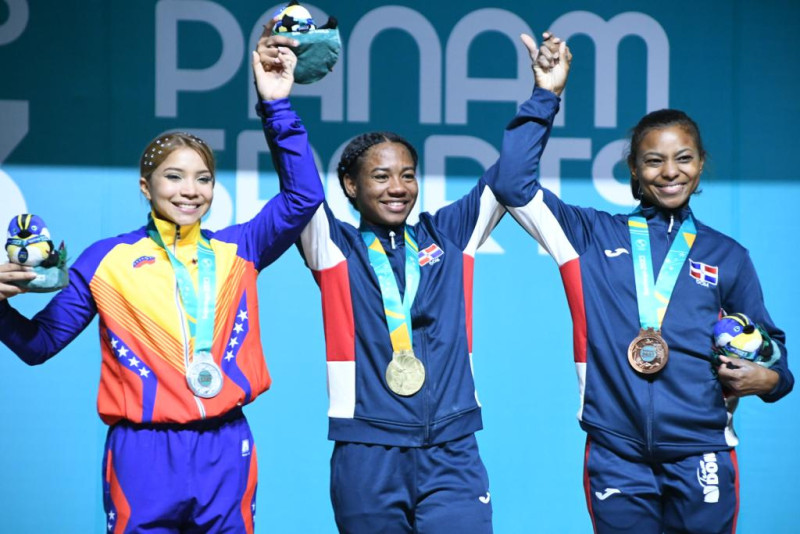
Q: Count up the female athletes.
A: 3